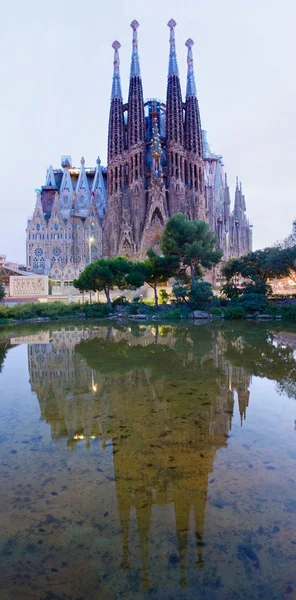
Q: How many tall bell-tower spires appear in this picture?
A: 4